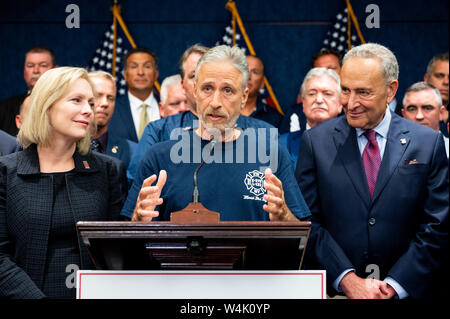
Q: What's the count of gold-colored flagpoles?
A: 3